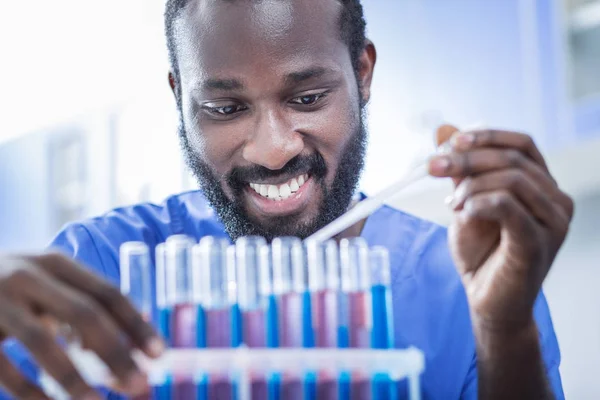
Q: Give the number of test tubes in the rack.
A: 14